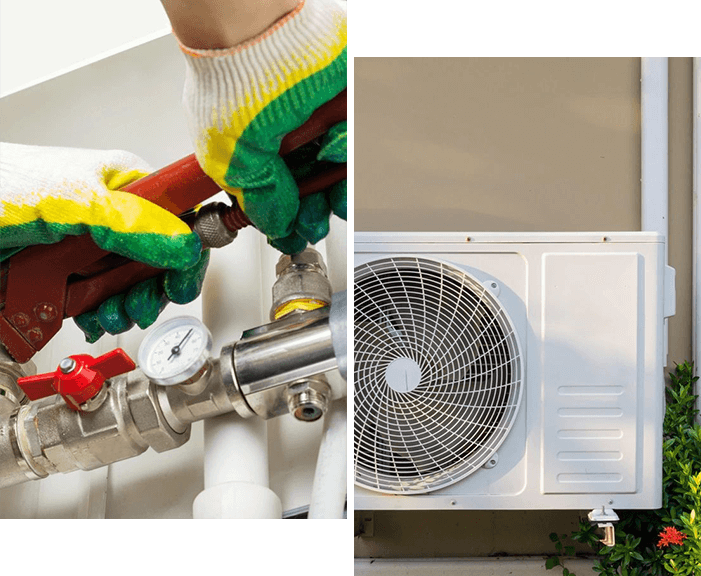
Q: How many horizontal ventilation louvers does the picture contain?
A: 5